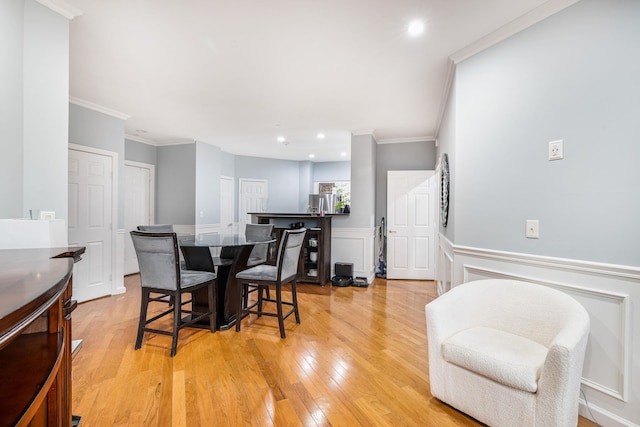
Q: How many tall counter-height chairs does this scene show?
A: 4